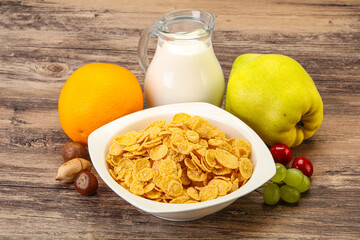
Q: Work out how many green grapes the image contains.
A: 5